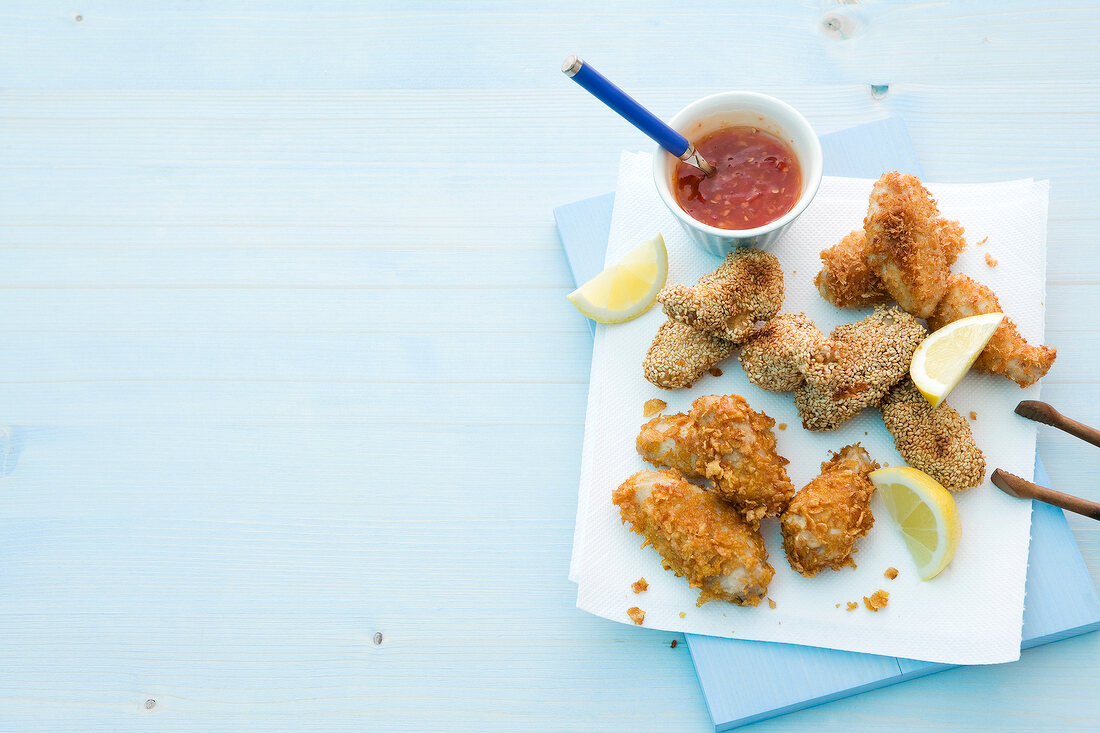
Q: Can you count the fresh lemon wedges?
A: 3